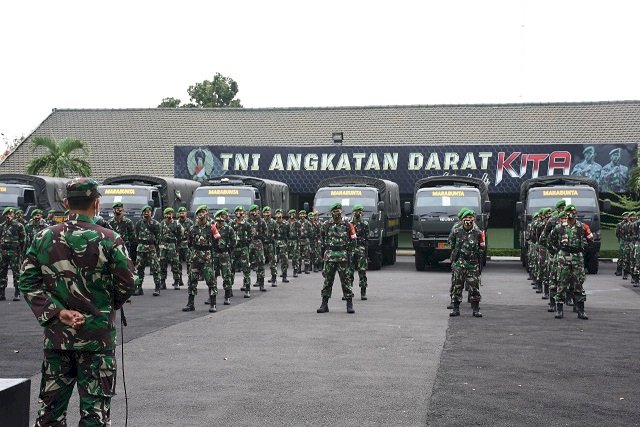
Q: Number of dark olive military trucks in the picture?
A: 6